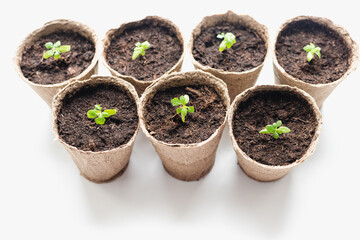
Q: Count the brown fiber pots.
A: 7